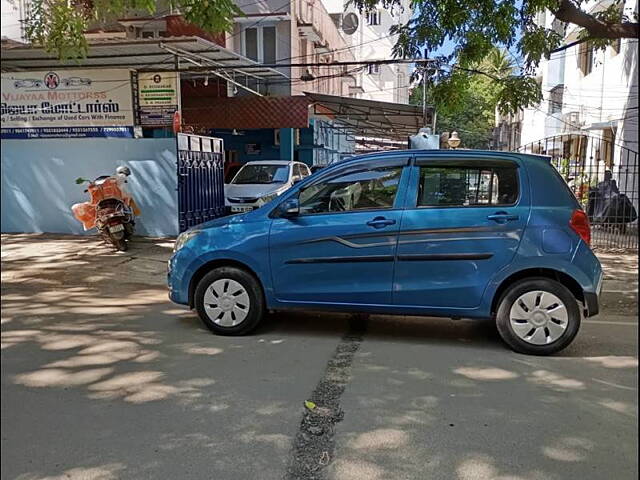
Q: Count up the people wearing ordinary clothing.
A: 0